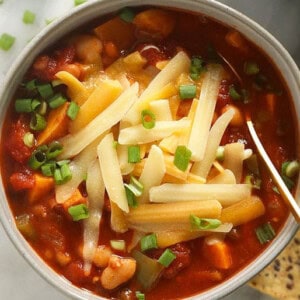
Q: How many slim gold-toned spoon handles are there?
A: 1